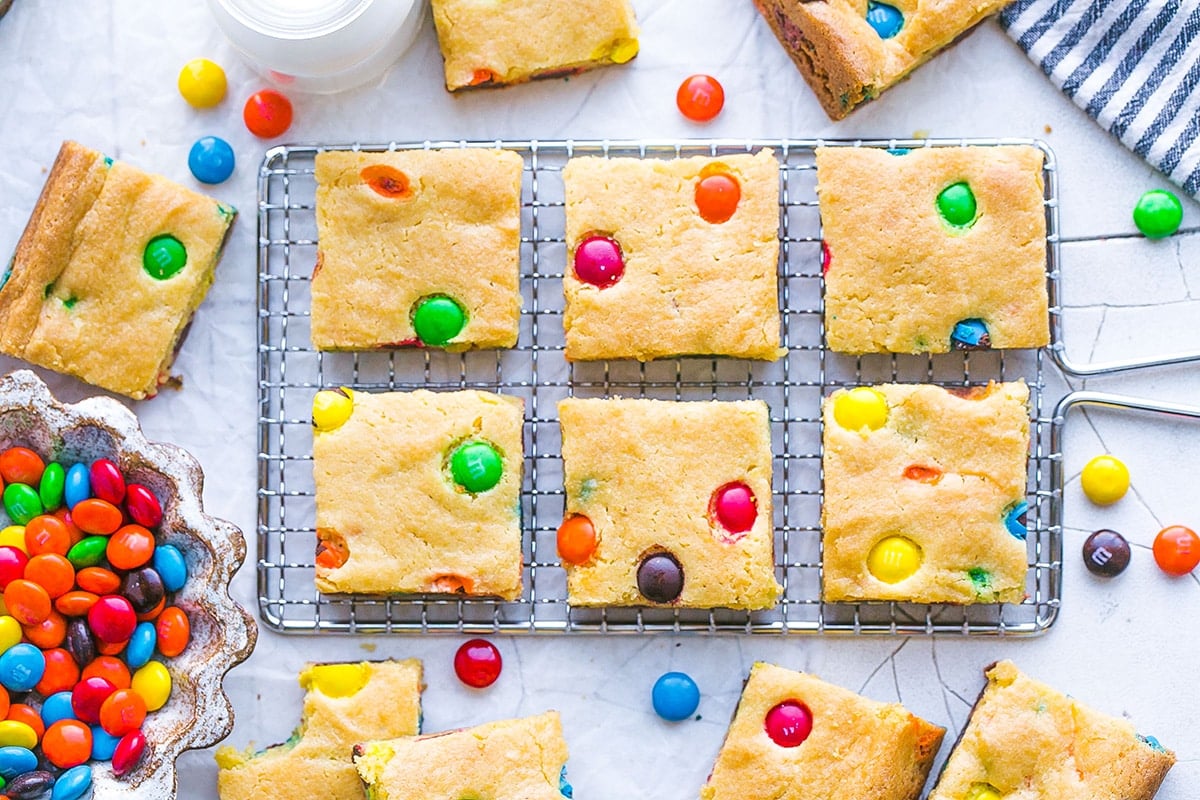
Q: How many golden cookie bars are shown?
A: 13